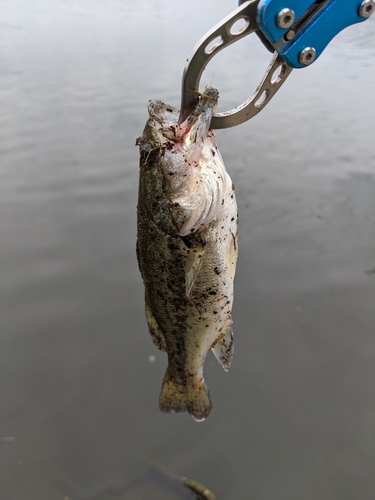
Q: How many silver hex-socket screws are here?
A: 3